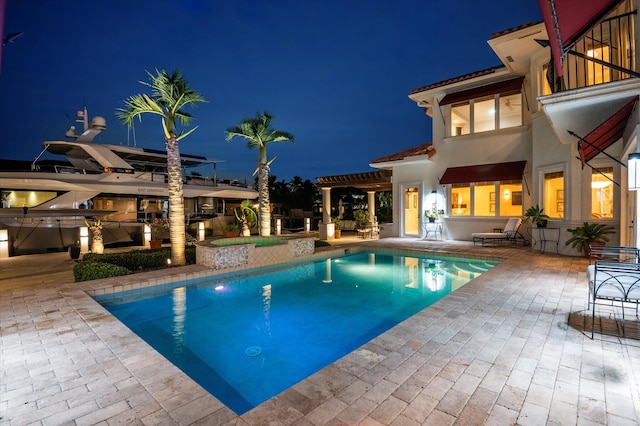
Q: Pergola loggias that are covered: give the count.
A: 1